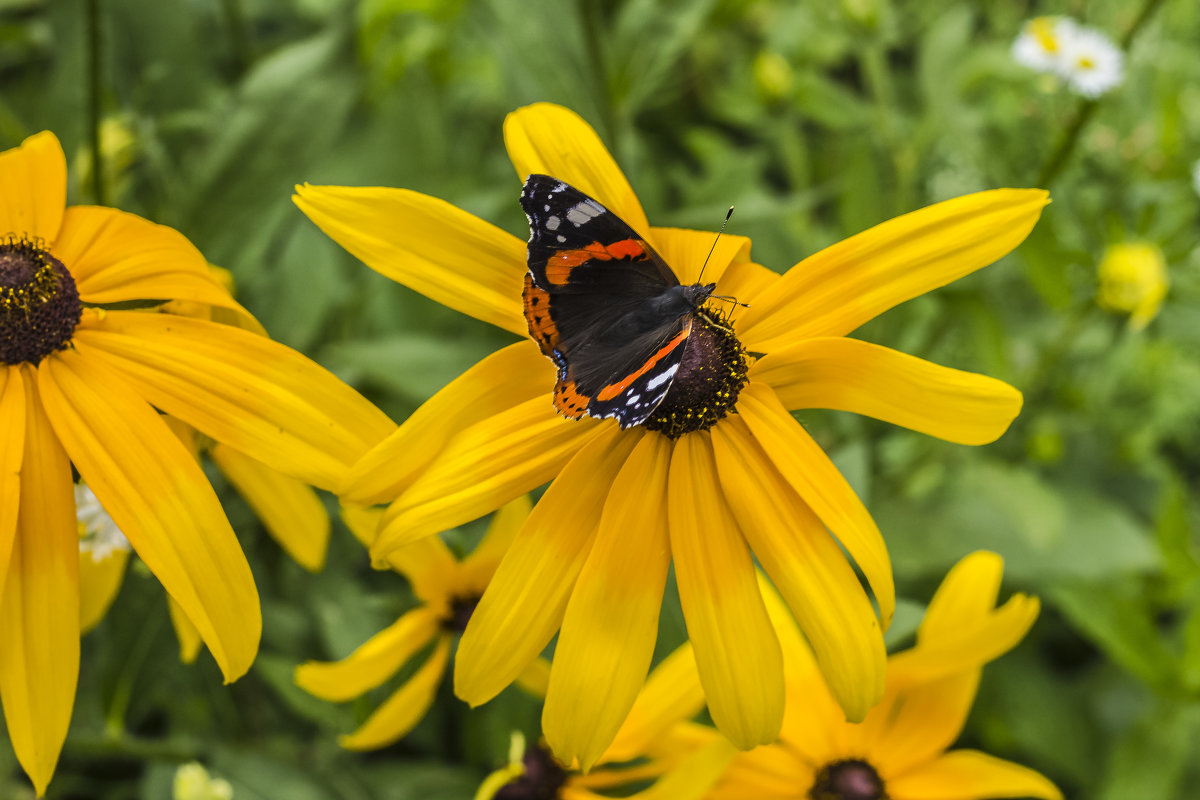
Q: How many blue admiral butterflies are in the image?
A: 0